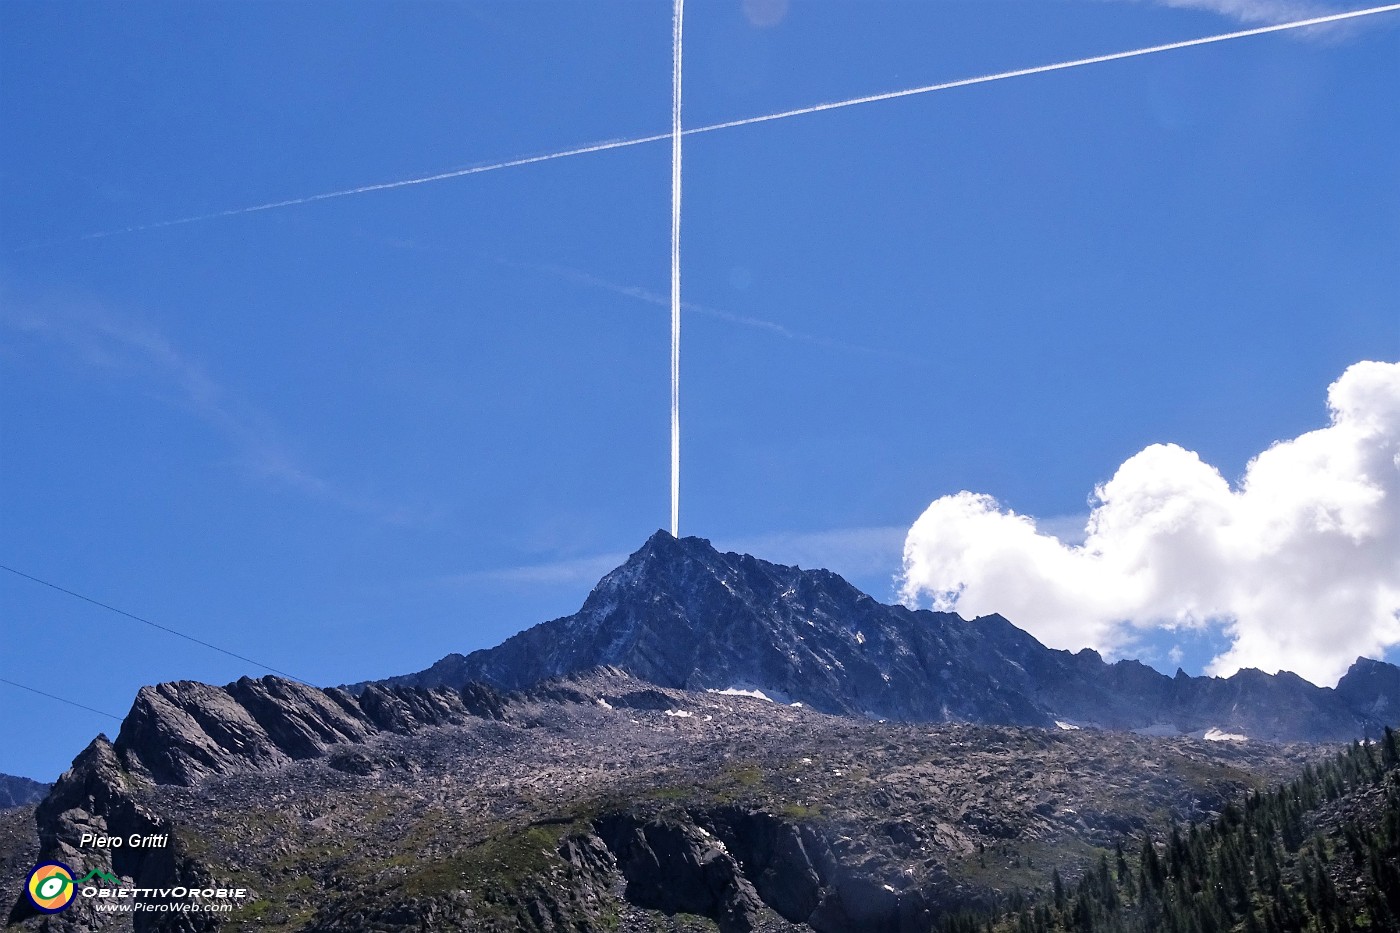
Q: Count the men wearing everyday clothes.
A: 0